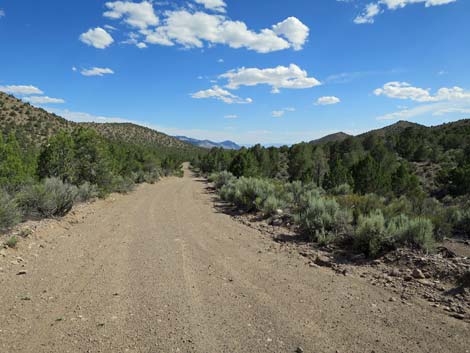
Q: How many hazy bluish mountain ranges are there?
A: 1